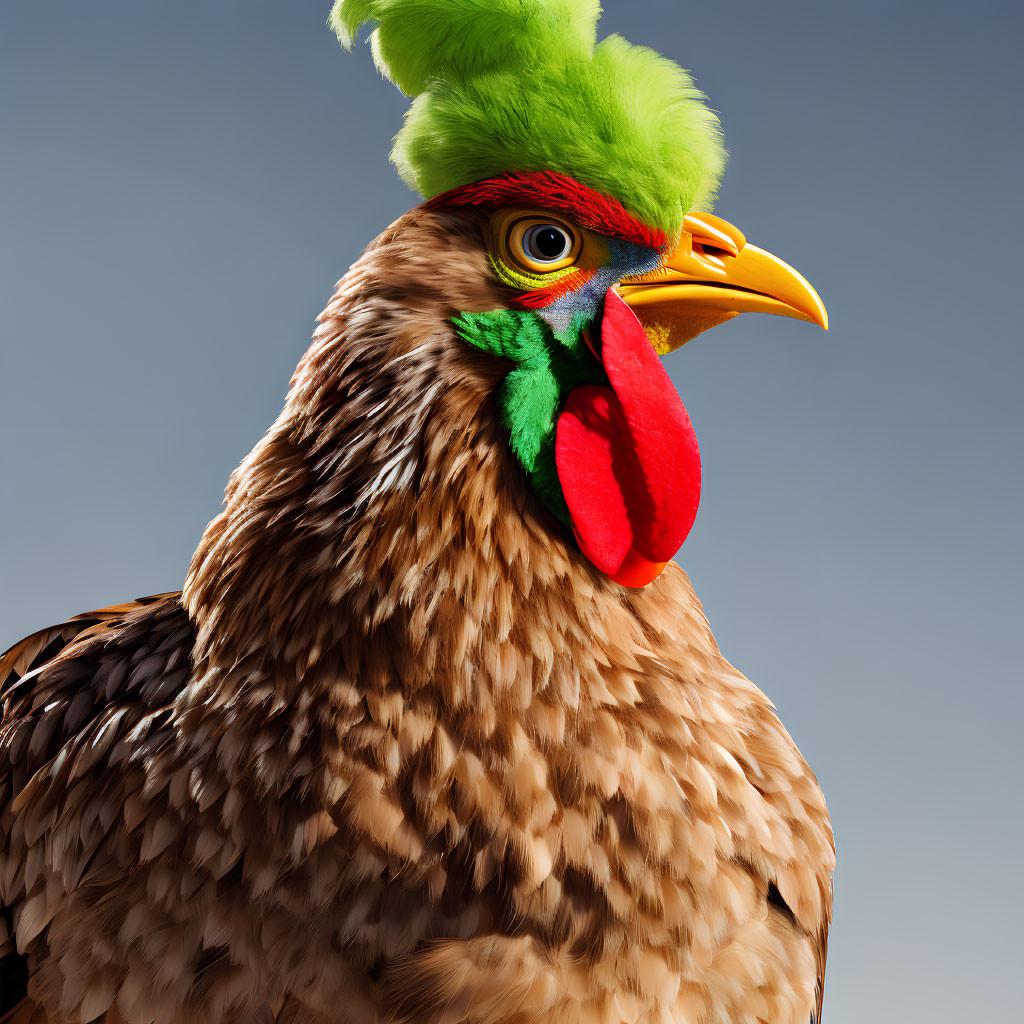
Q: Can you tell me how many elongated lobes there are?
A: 2